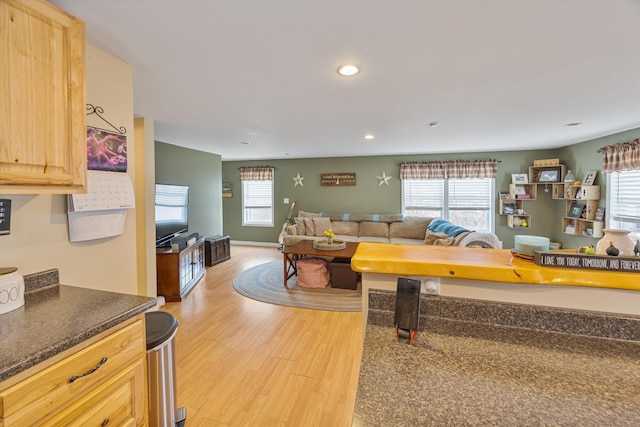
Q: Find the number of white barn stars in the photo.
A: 2